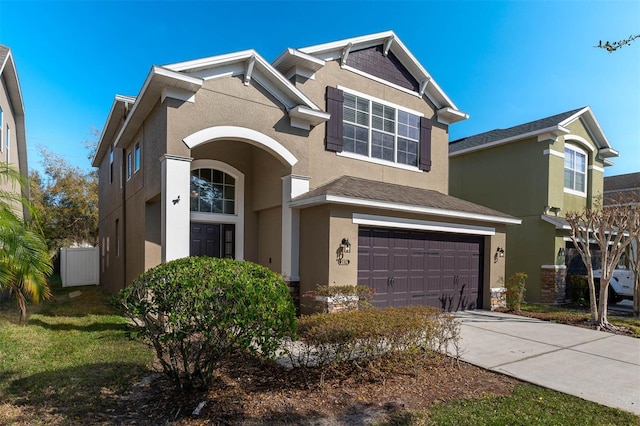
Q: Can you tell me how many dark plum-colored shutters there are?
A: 2